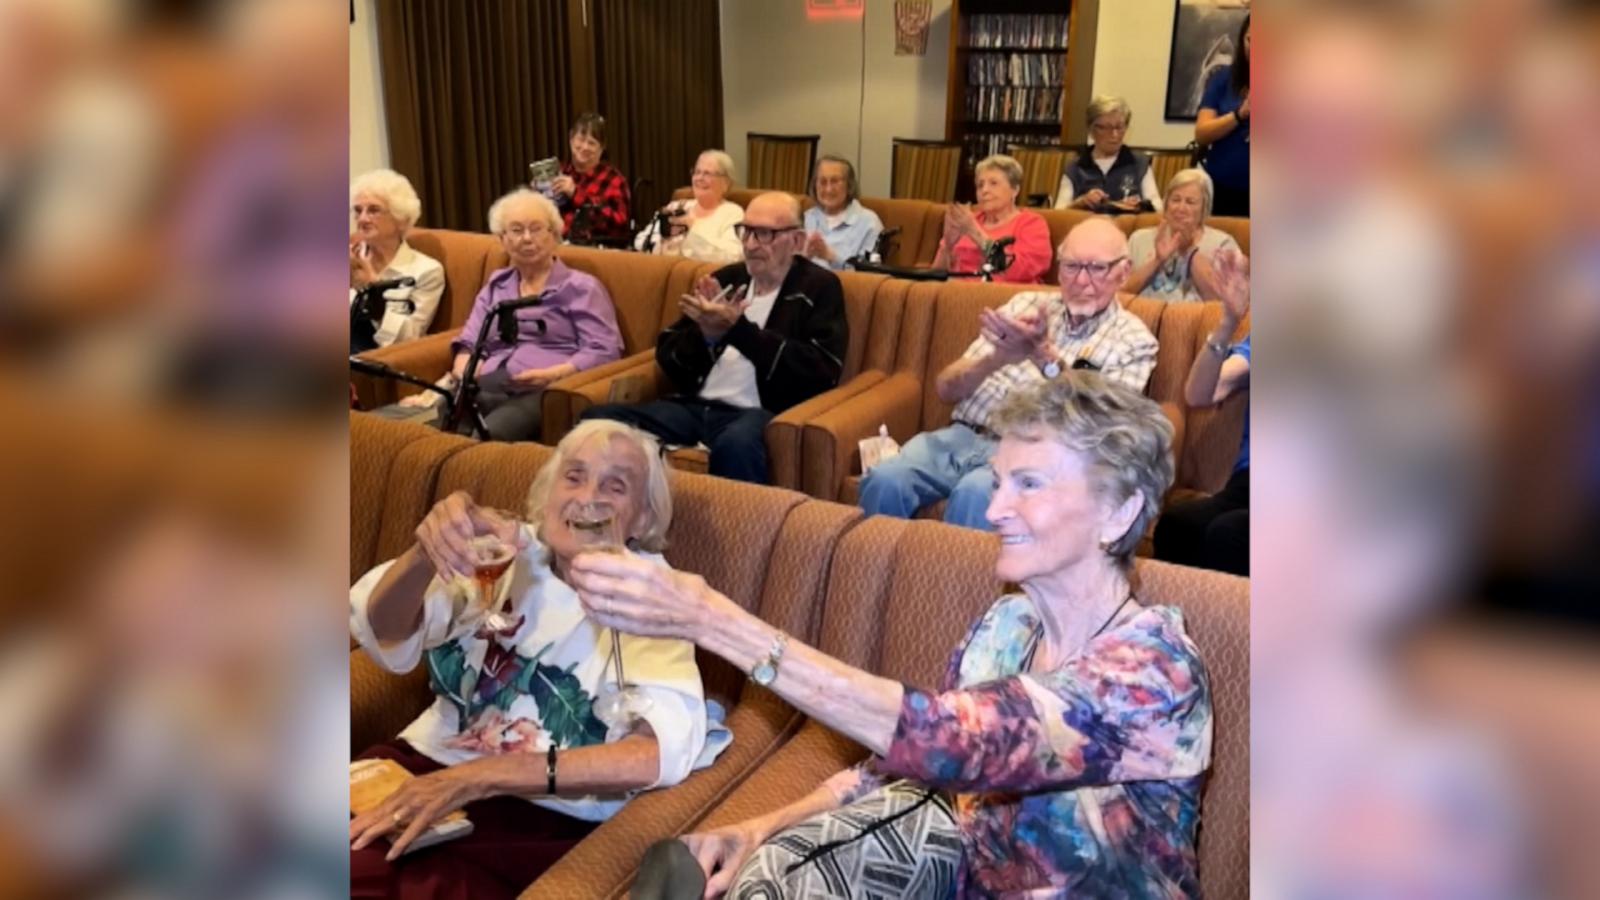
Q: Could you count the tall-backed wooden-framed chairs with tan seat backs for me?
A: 4